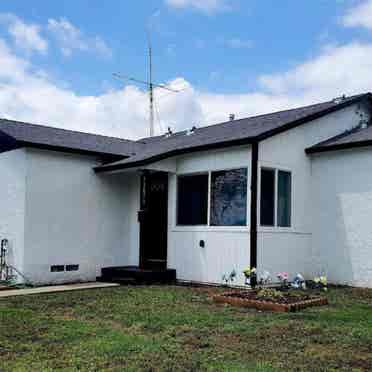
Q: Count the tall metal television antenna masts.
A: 1